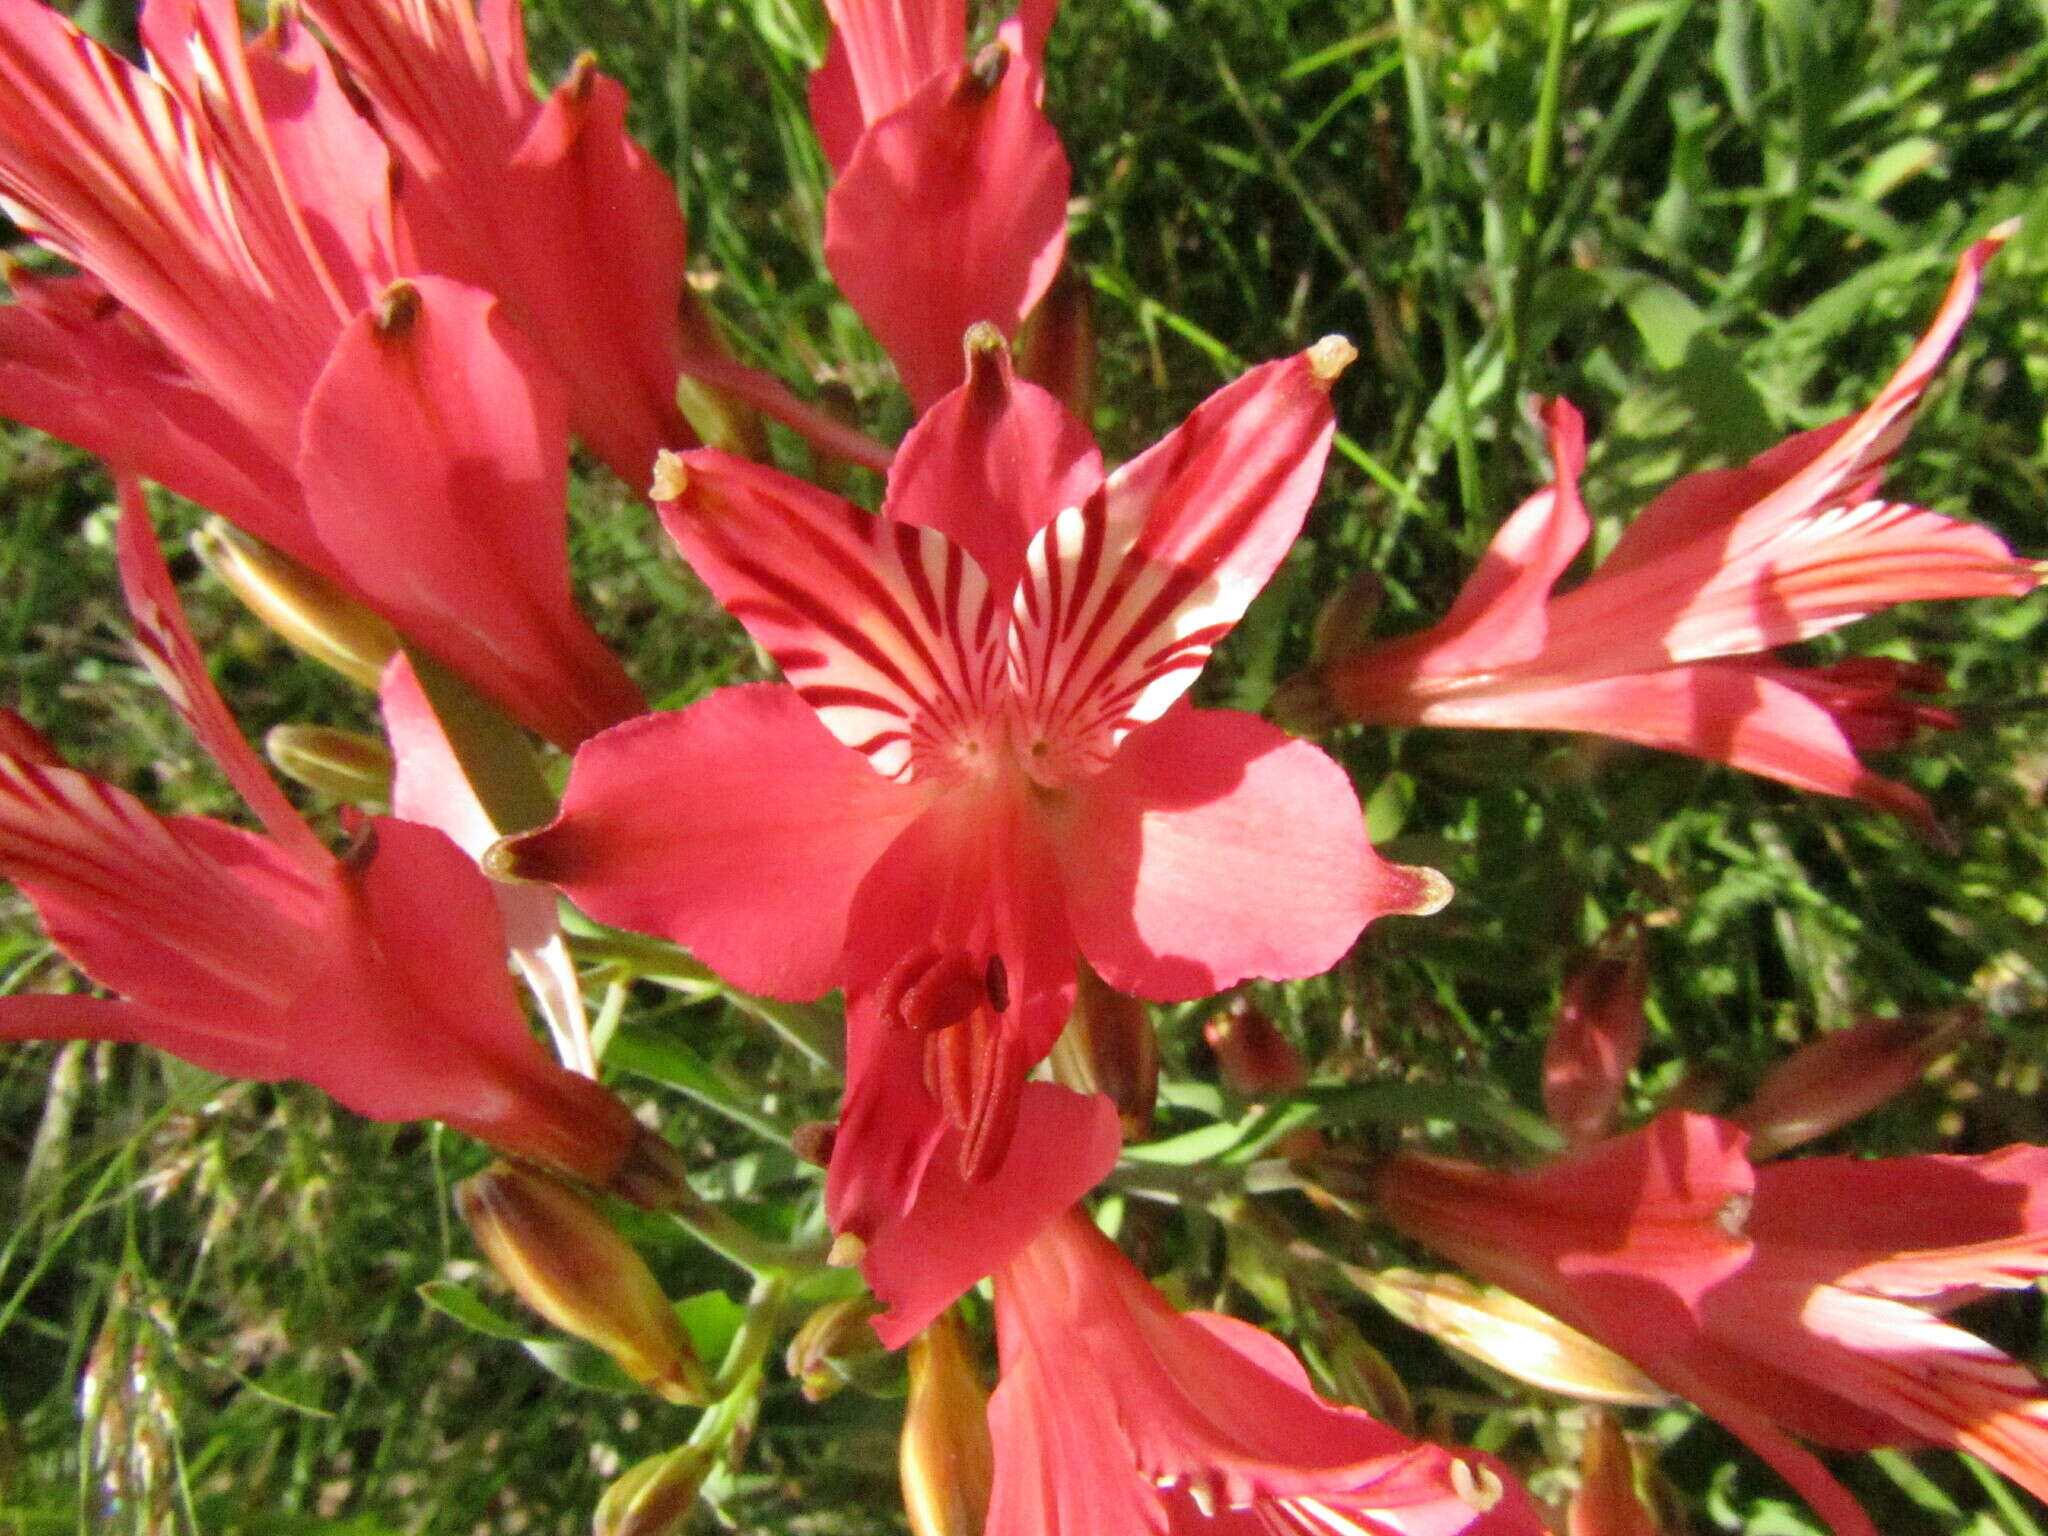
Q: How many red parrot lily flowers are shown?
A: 8